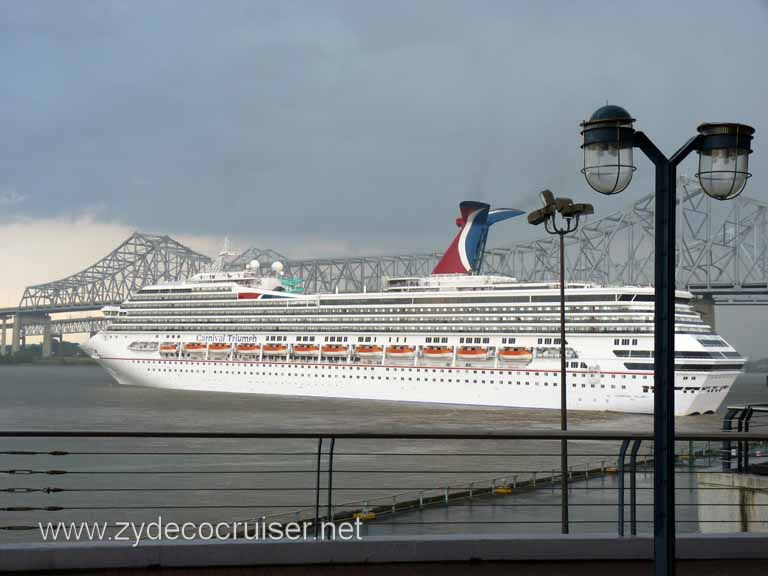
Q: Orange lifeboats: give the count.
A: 12